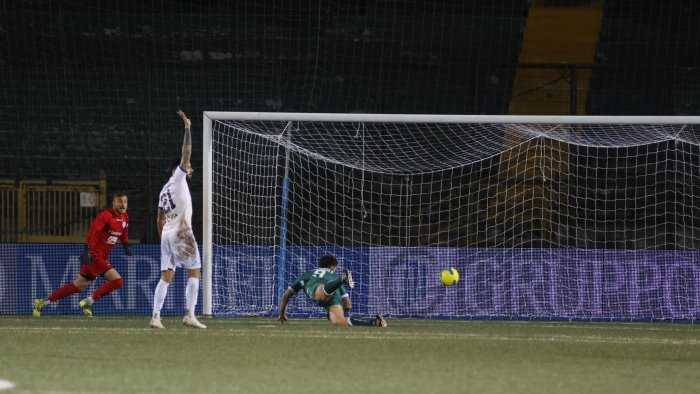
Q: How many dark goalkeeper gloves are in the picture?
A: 2